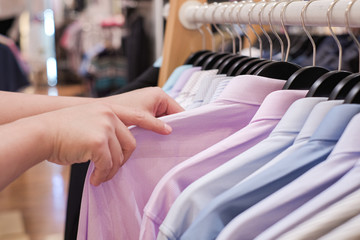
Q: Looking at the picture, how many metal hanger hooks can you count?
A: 13